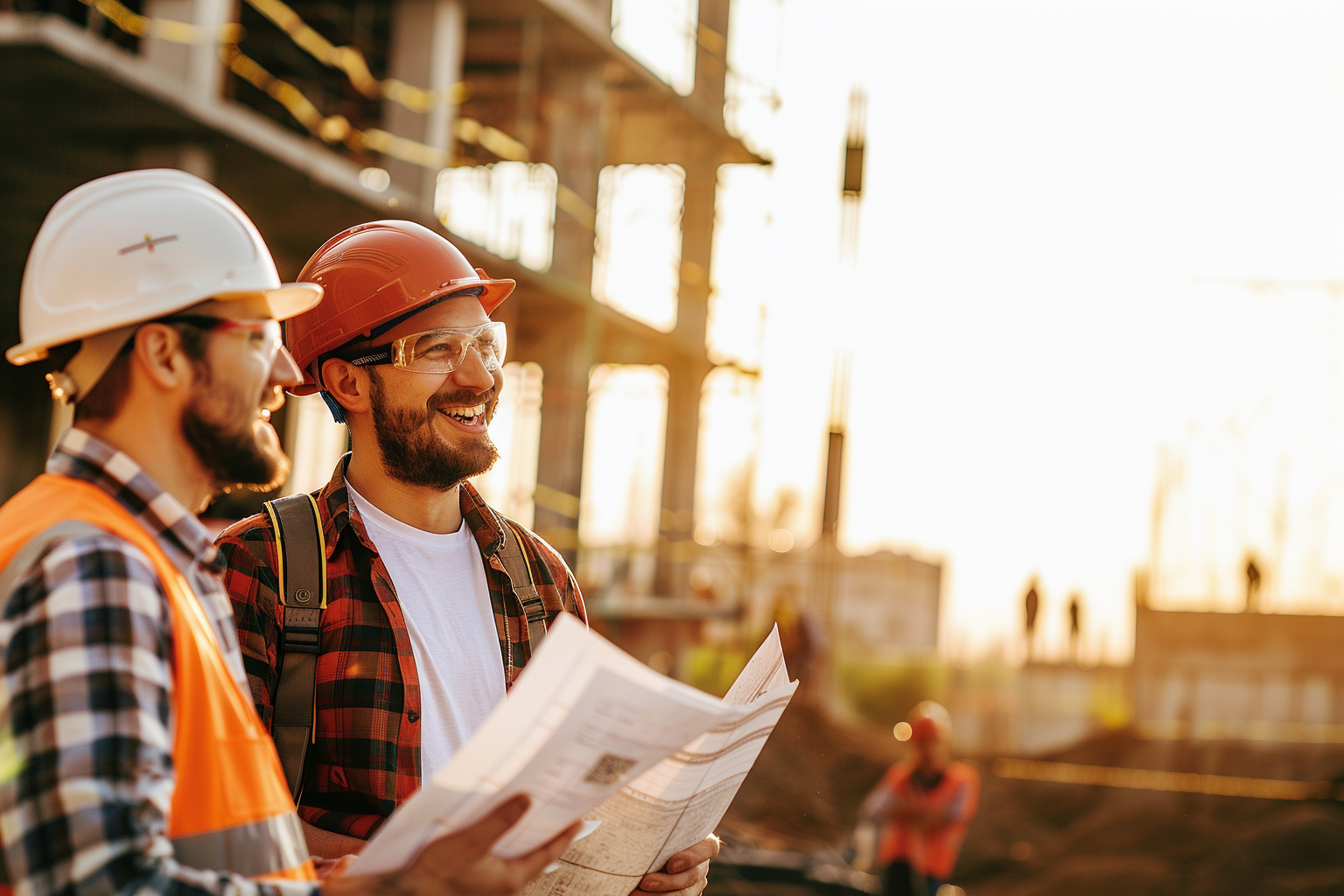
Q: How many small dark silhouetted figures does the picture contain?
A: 3